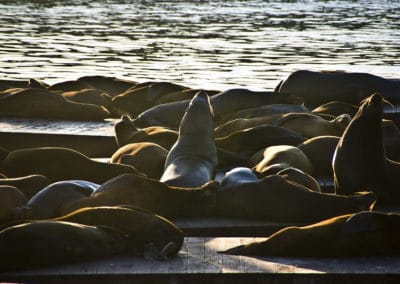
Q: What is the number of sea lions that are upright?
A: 2